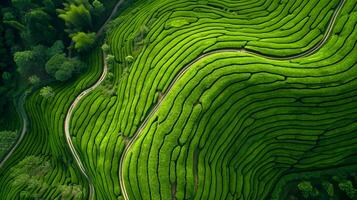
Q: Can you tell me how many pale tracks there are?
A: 3